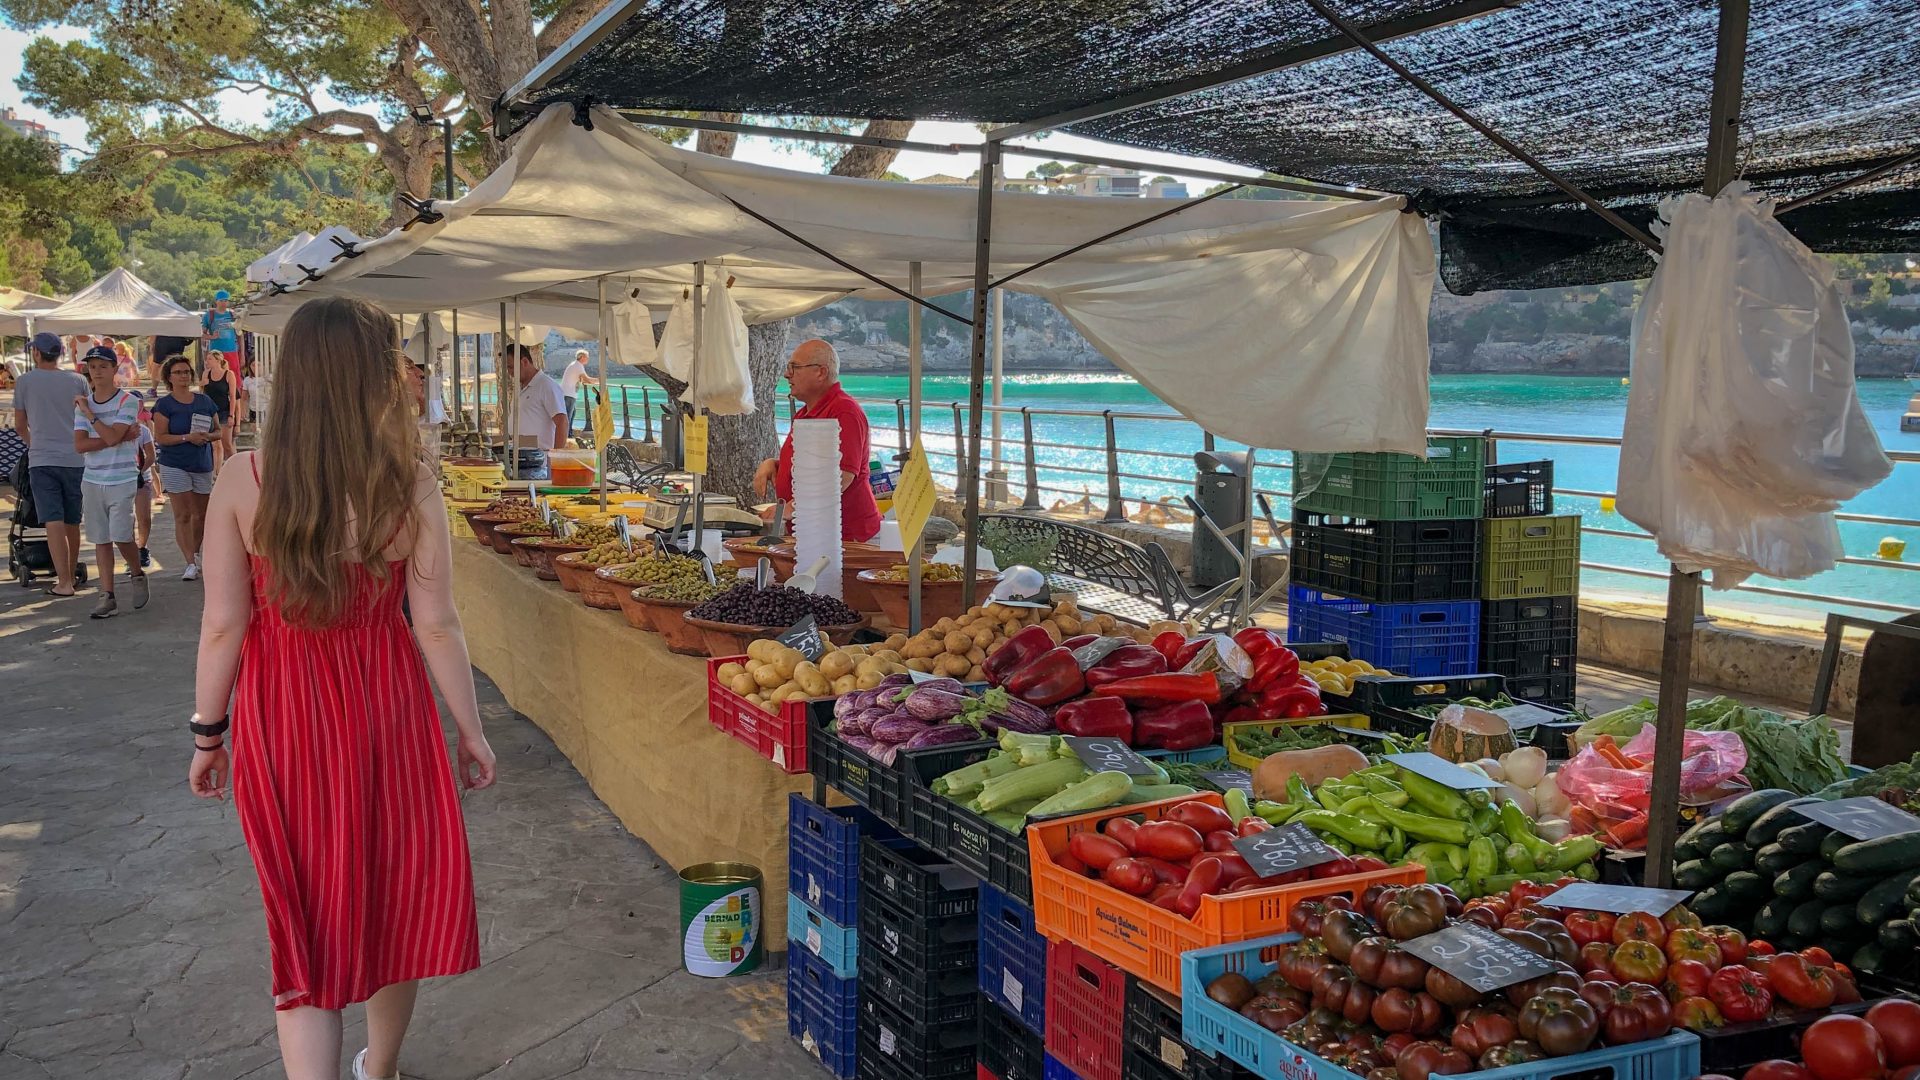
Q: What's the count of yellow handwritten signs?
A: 3